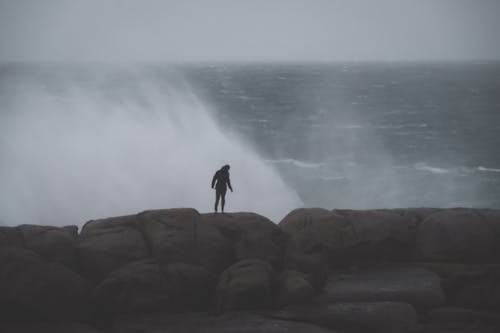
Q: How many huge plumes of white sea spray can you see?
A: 1